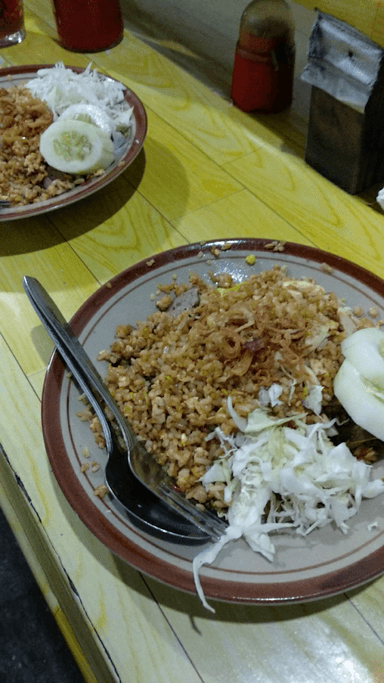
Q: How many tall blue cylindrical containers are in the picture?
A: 0